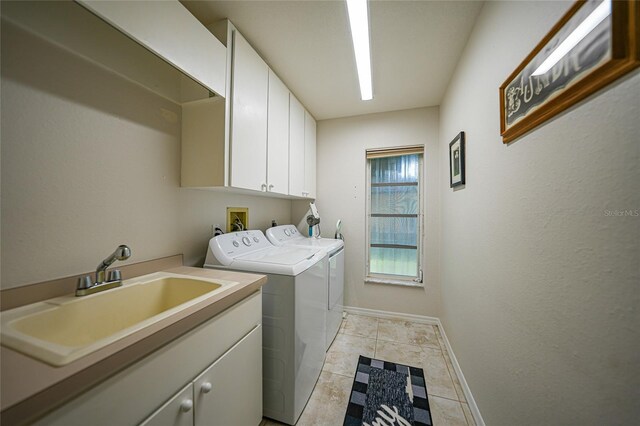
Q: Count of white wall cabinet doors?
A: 4